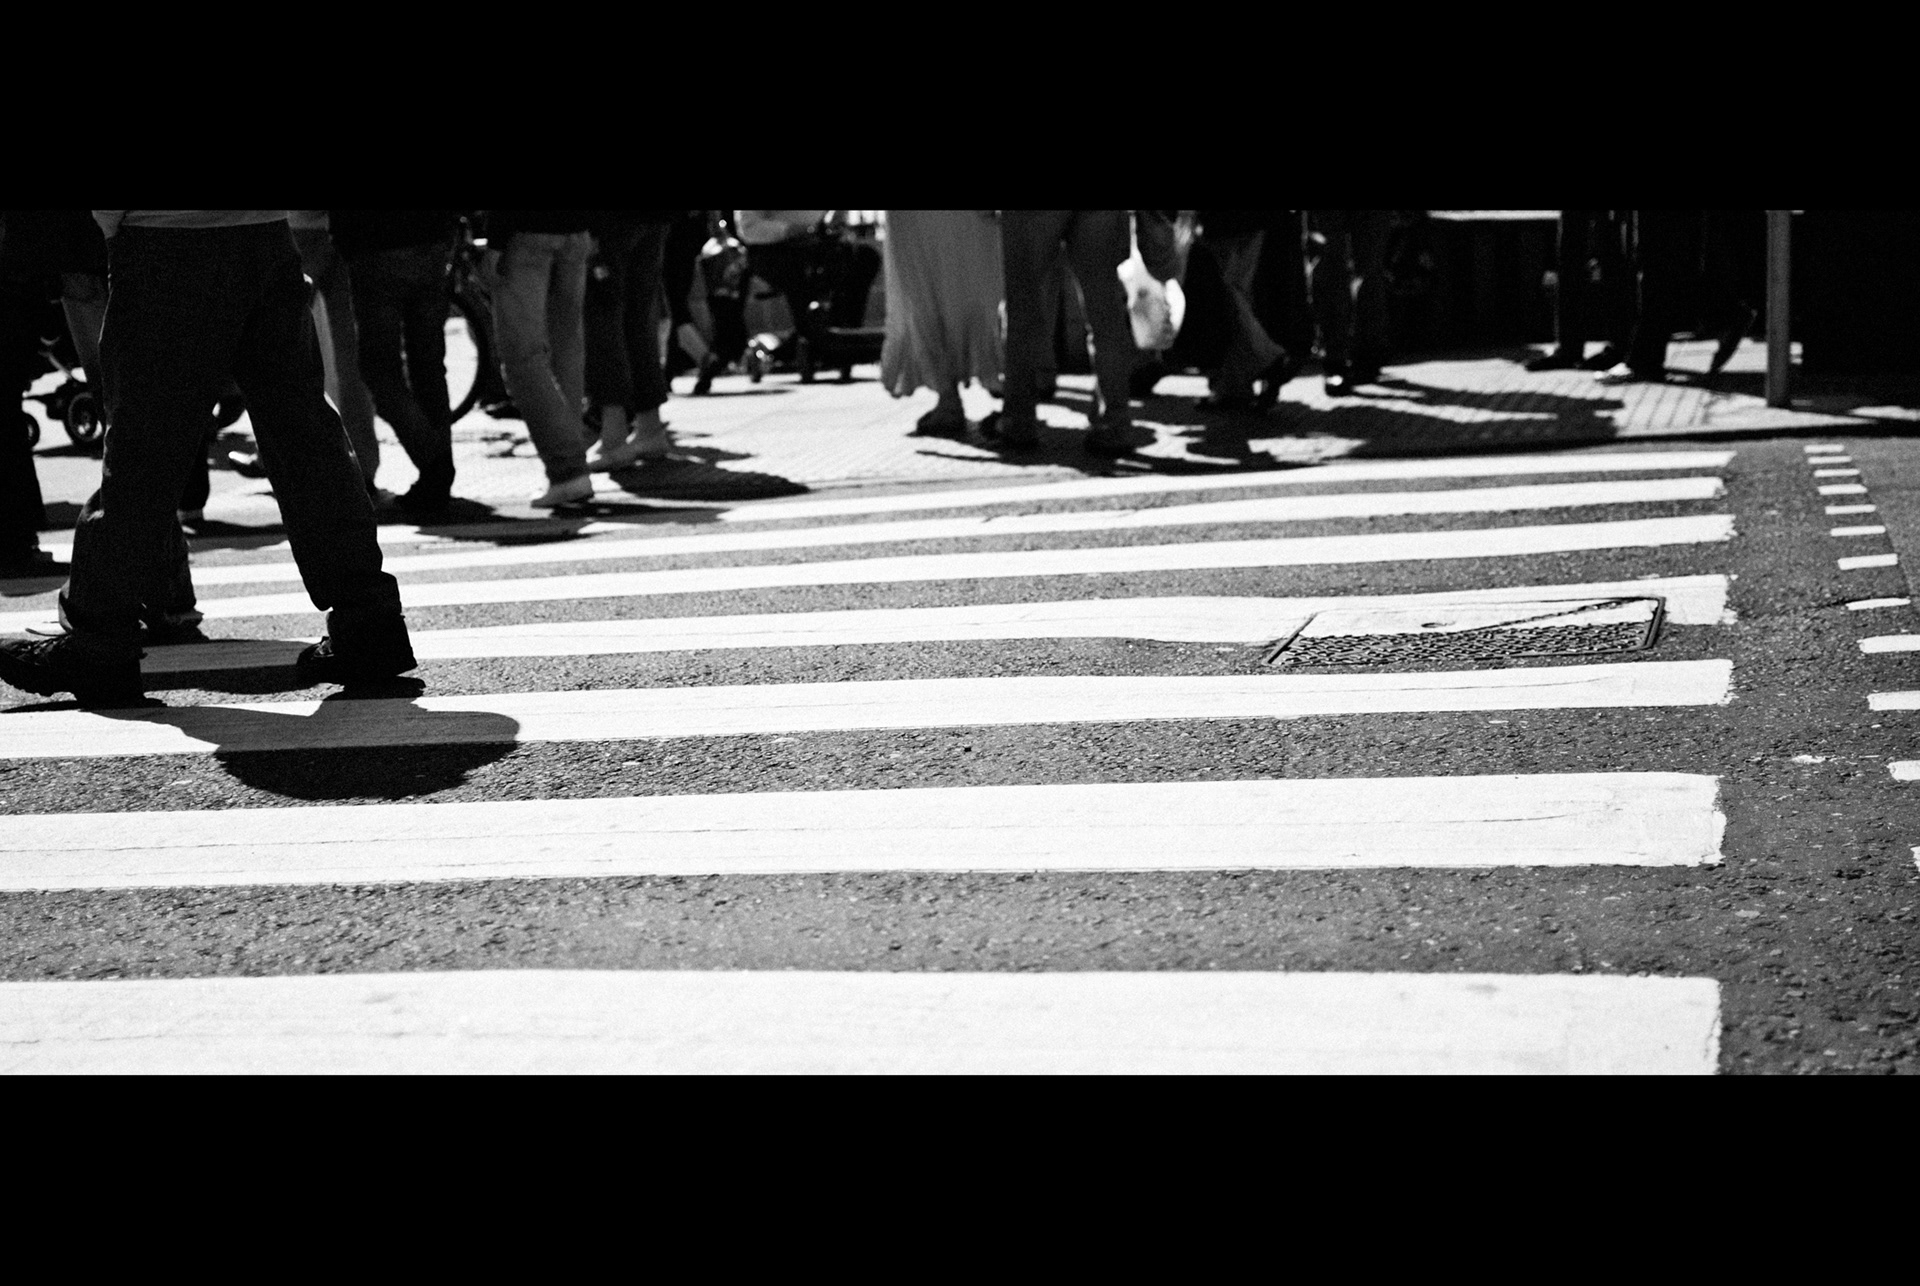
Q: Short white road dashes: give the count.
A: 12